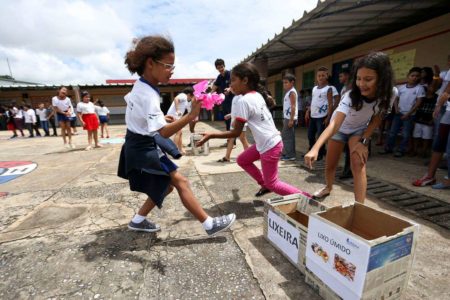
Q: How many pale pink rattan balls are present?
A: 0